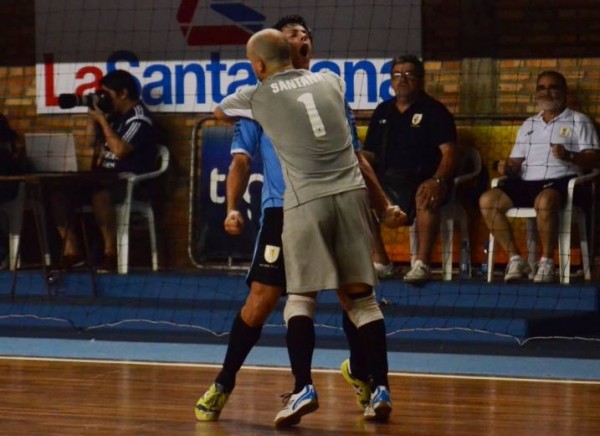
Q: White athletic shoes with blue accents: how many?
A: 2